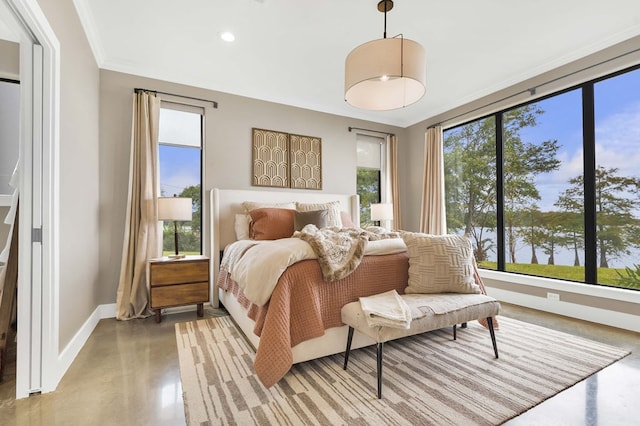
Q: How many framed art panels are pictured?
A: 2